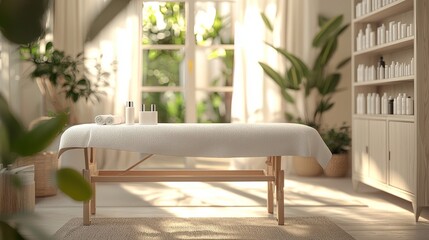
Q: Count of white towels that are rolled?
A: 2